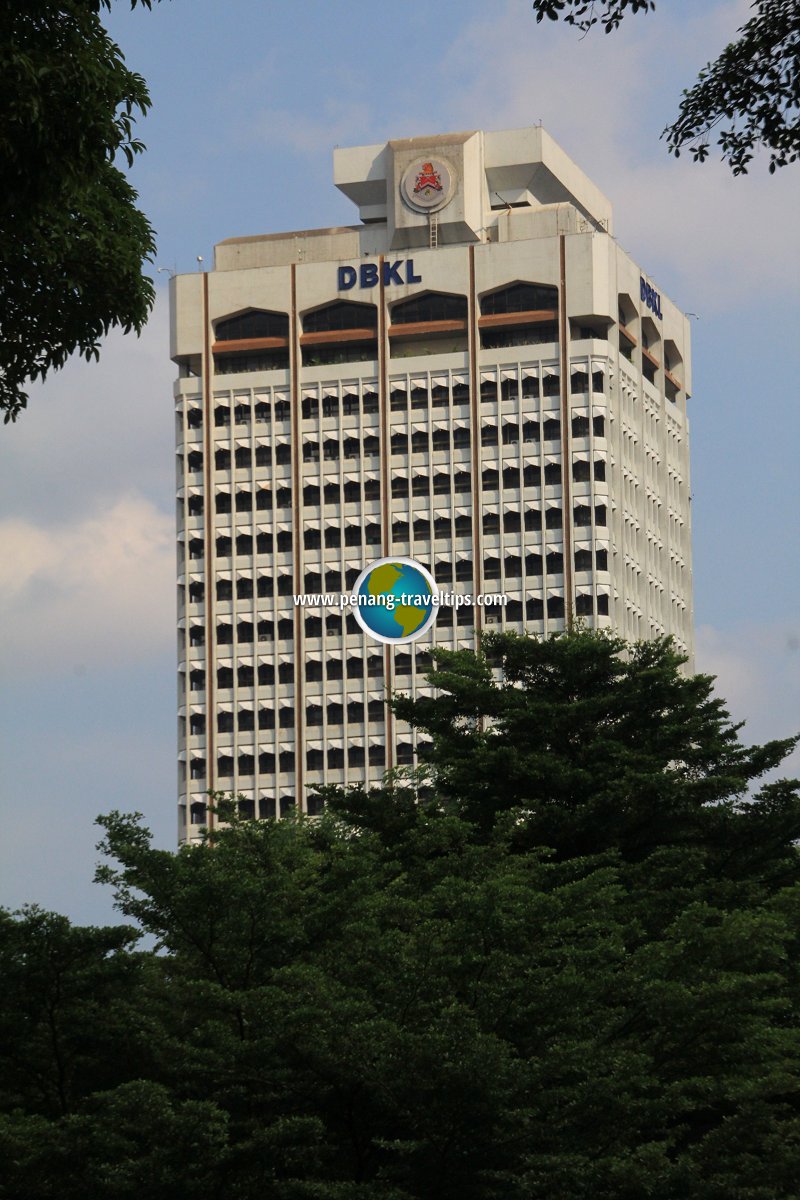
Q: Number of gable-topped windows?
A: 7